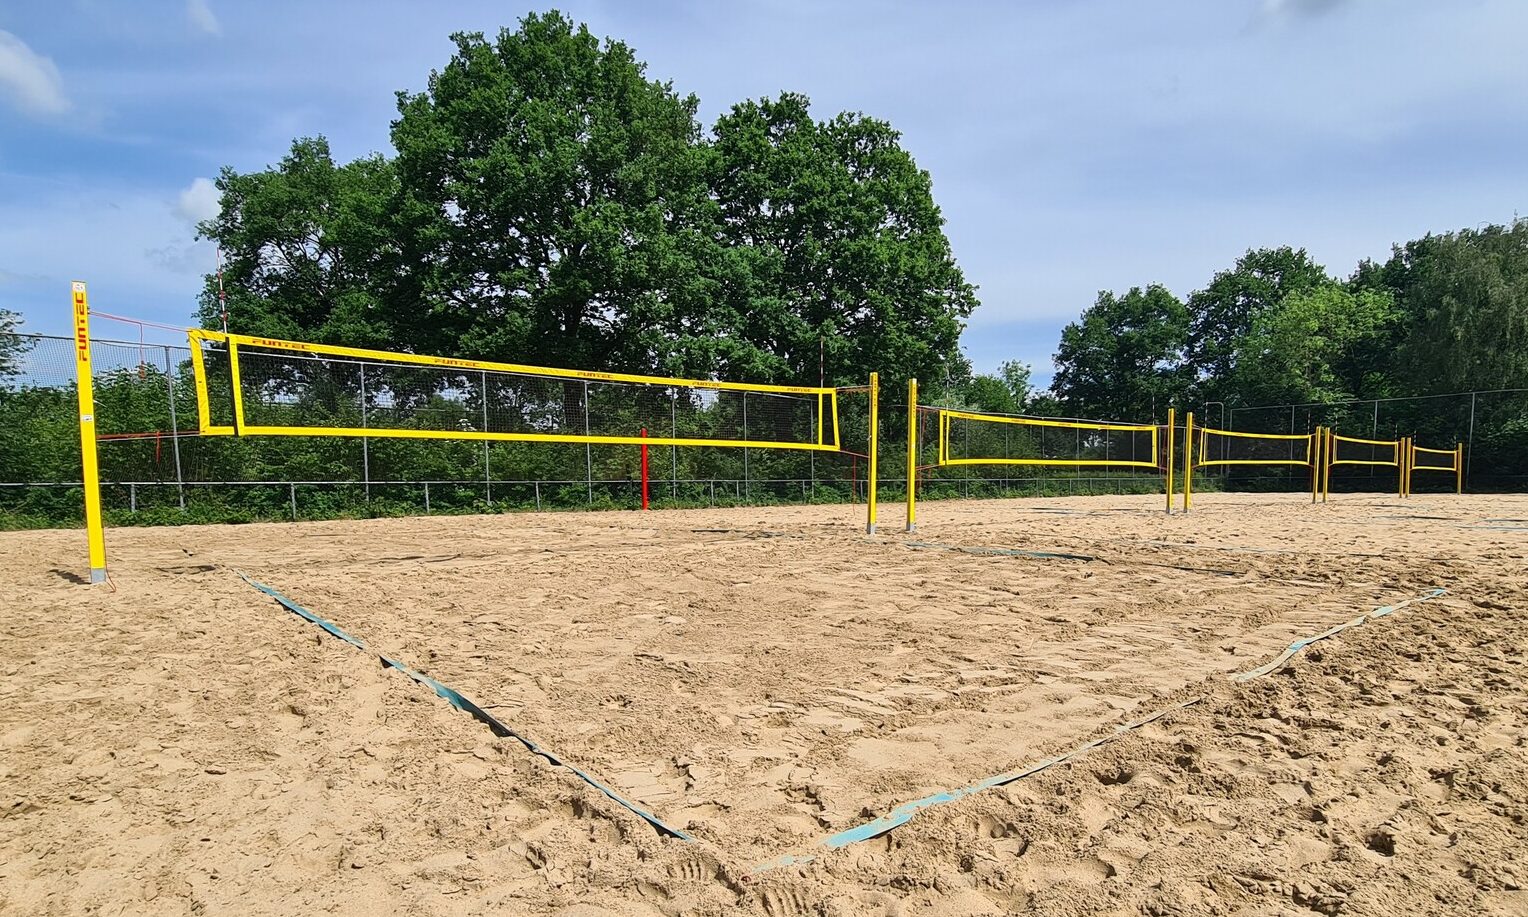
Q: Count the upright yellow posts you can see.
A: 10